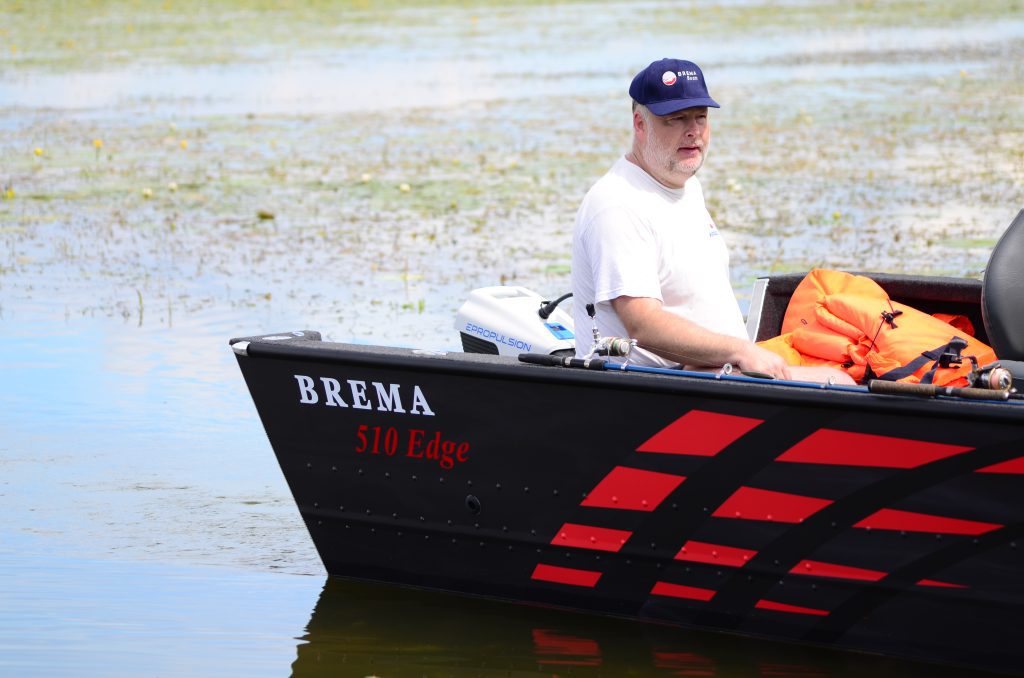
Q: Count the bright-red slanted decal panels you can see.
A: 13